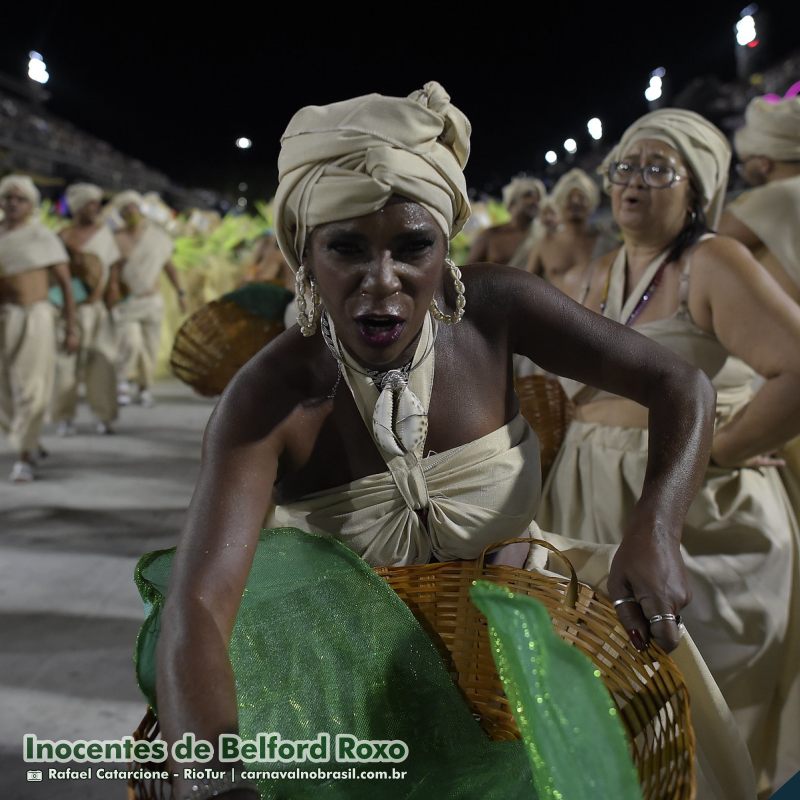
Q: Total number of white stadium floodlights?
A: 7